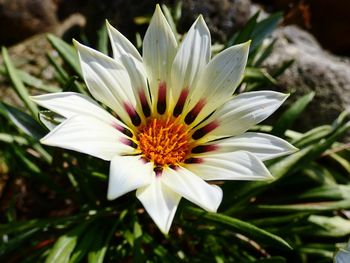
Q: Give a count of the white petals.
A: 13